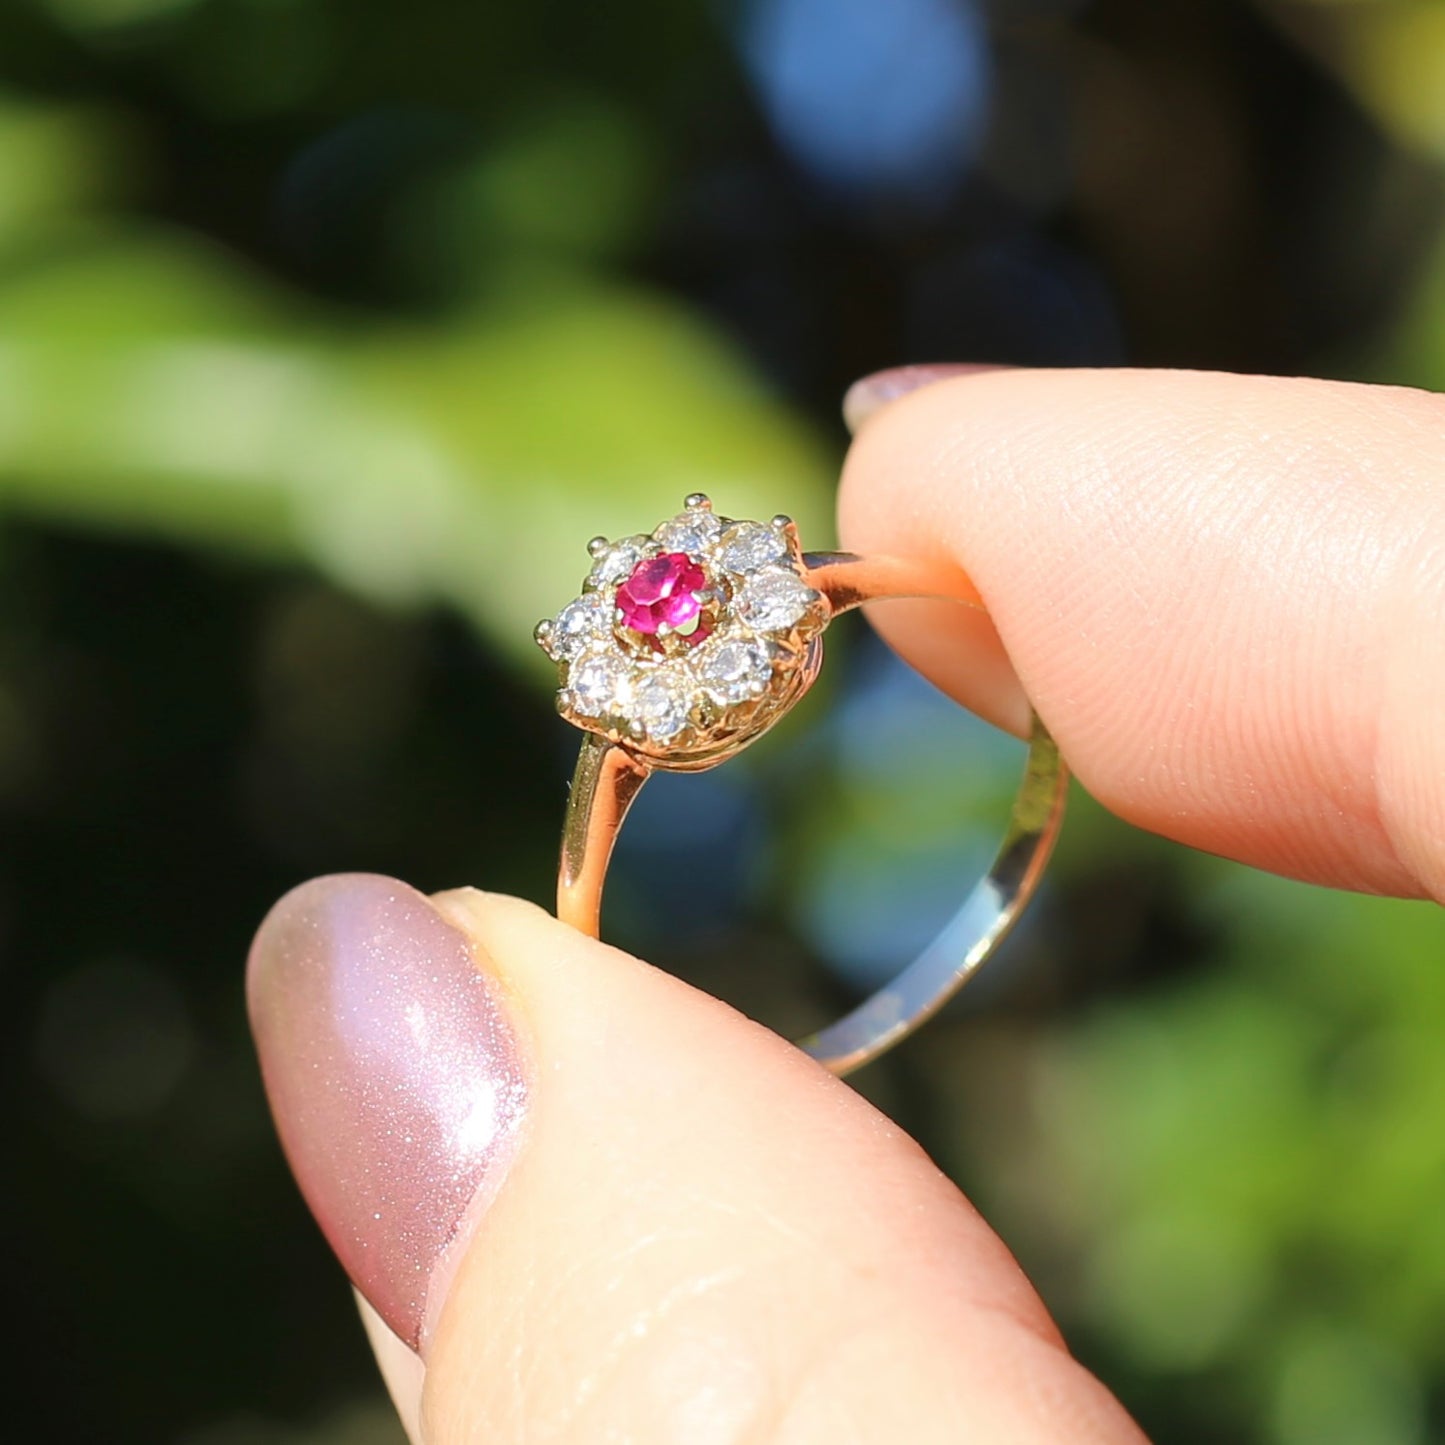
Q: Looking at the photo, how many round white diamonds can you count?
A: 8